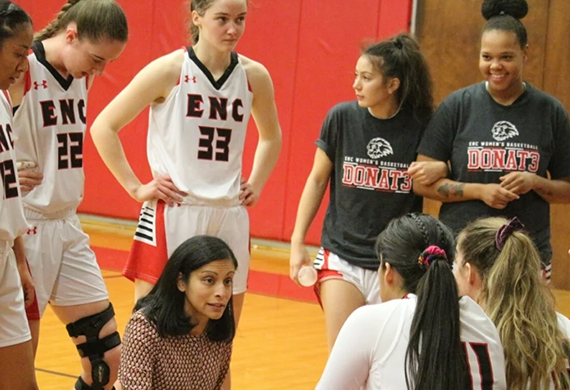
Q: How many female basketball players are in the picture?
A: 7